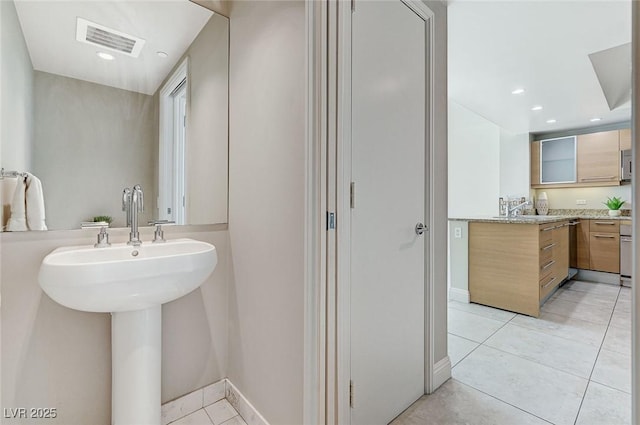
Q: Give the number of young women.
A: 0